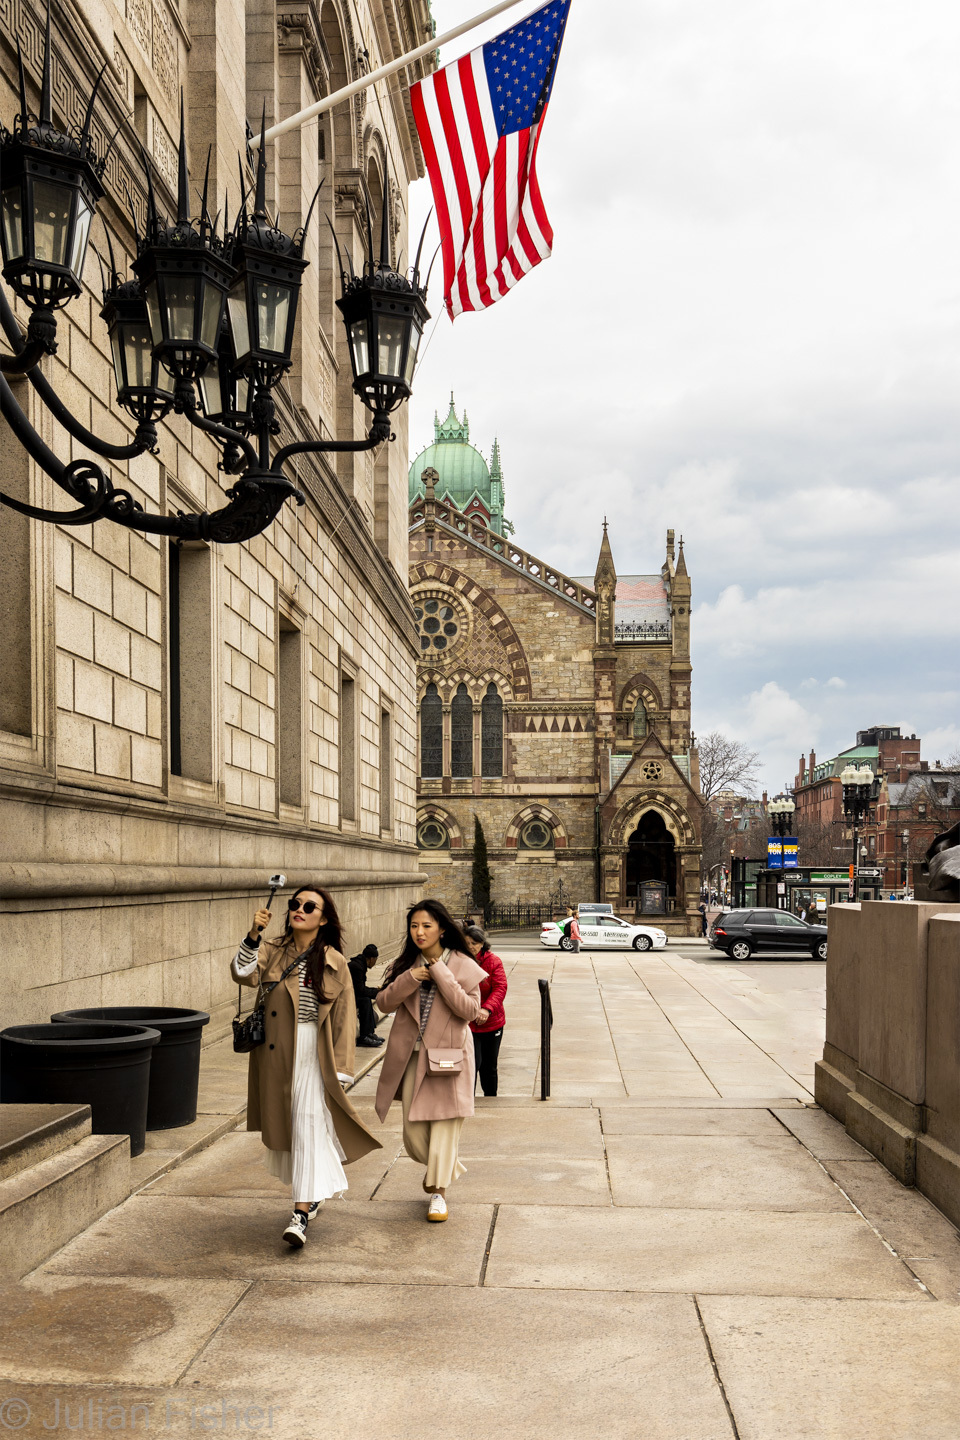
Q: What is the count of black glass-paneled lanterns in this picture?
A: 6